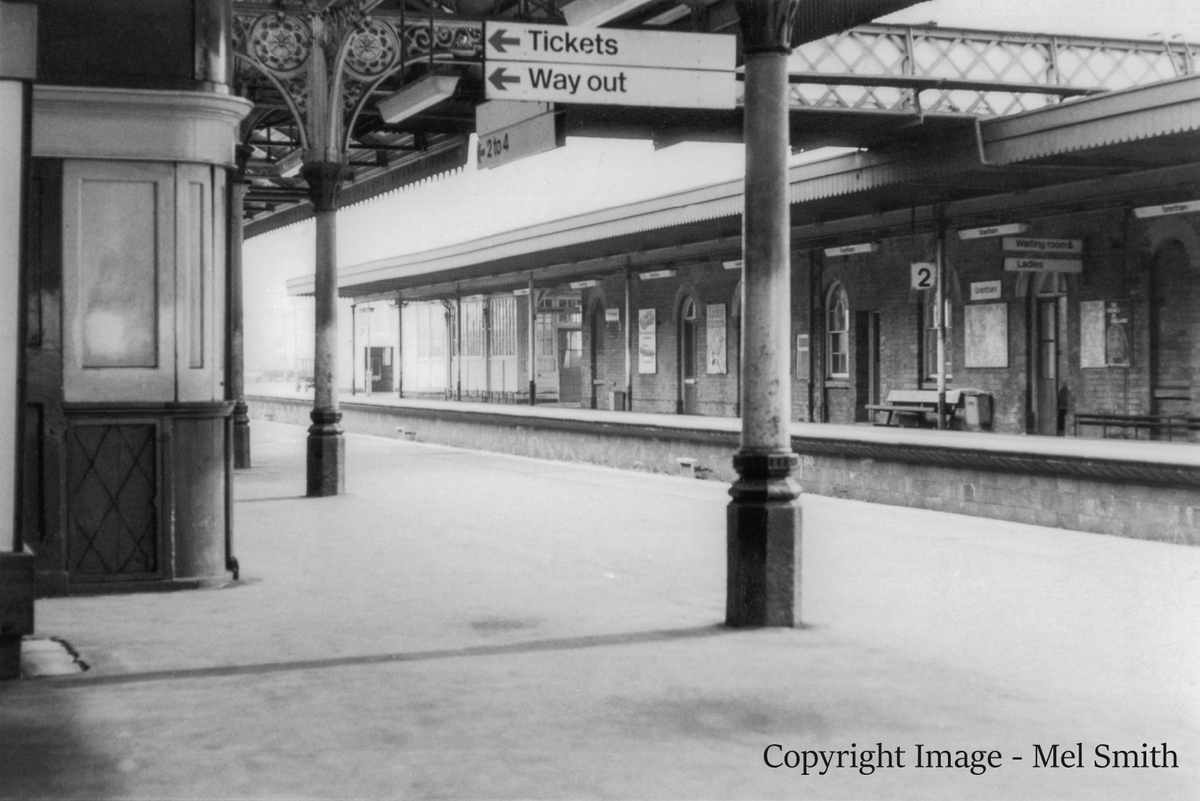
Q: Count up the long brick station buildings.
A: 1